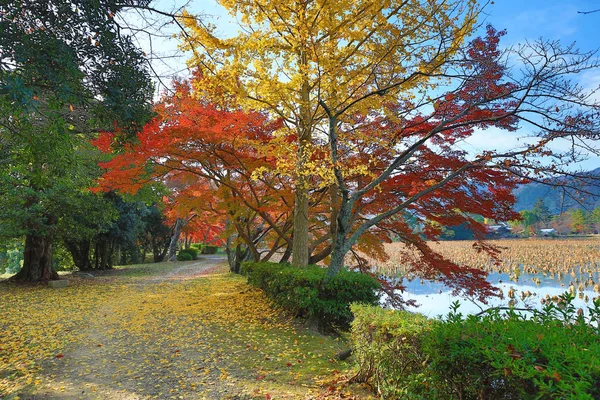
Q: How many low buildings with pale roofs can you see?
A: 2